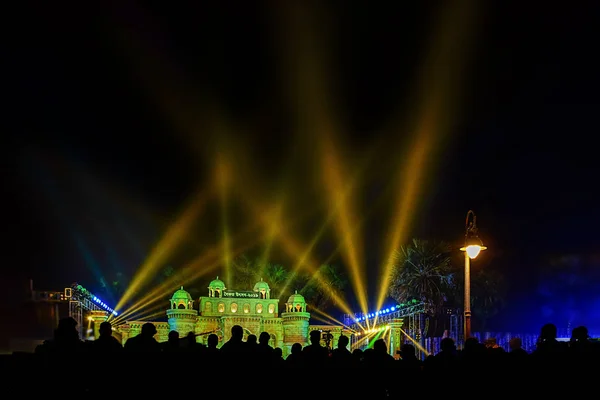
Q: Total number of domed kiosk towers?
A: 4